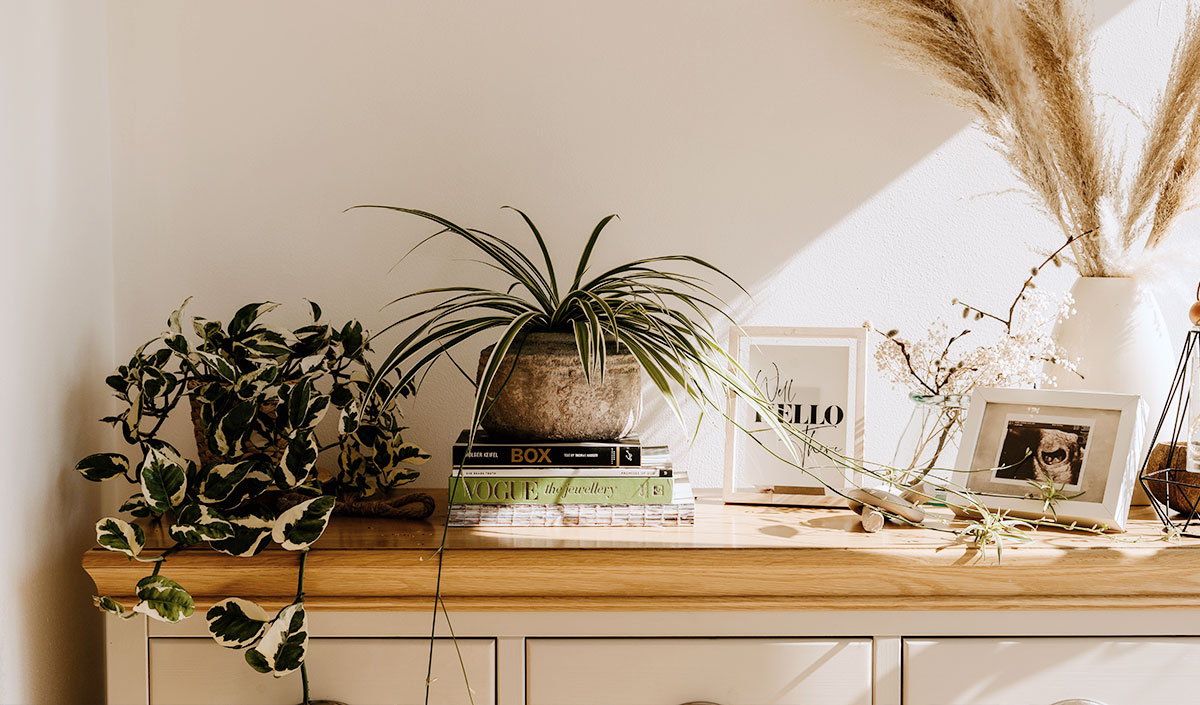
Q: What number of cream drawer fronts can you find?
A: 3